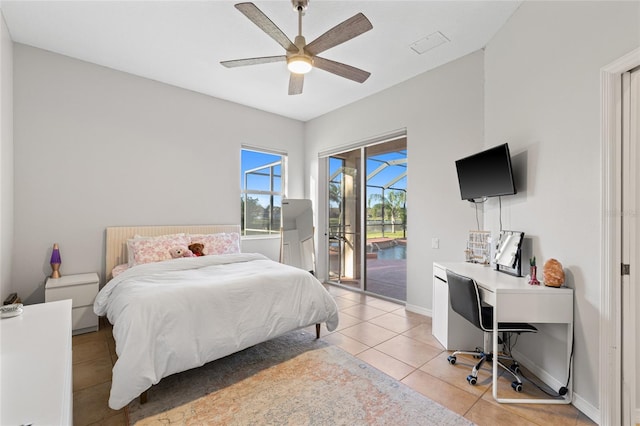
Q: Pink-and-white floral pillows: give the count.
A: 2